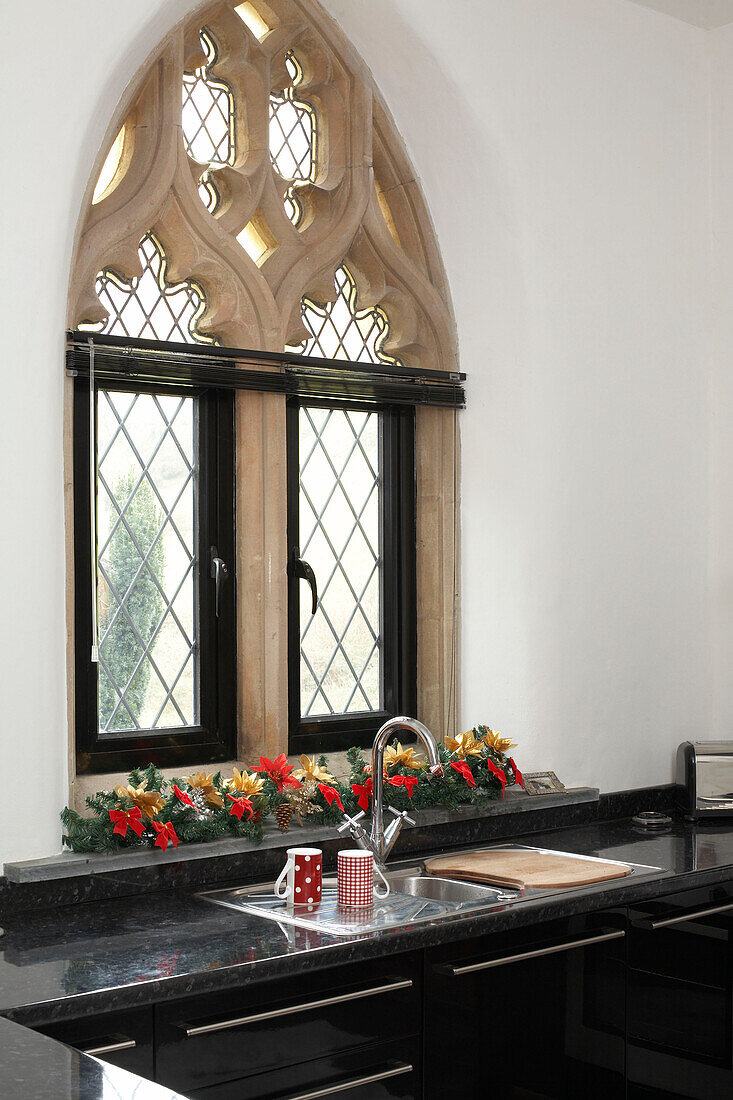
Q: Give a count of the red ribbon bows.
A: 10